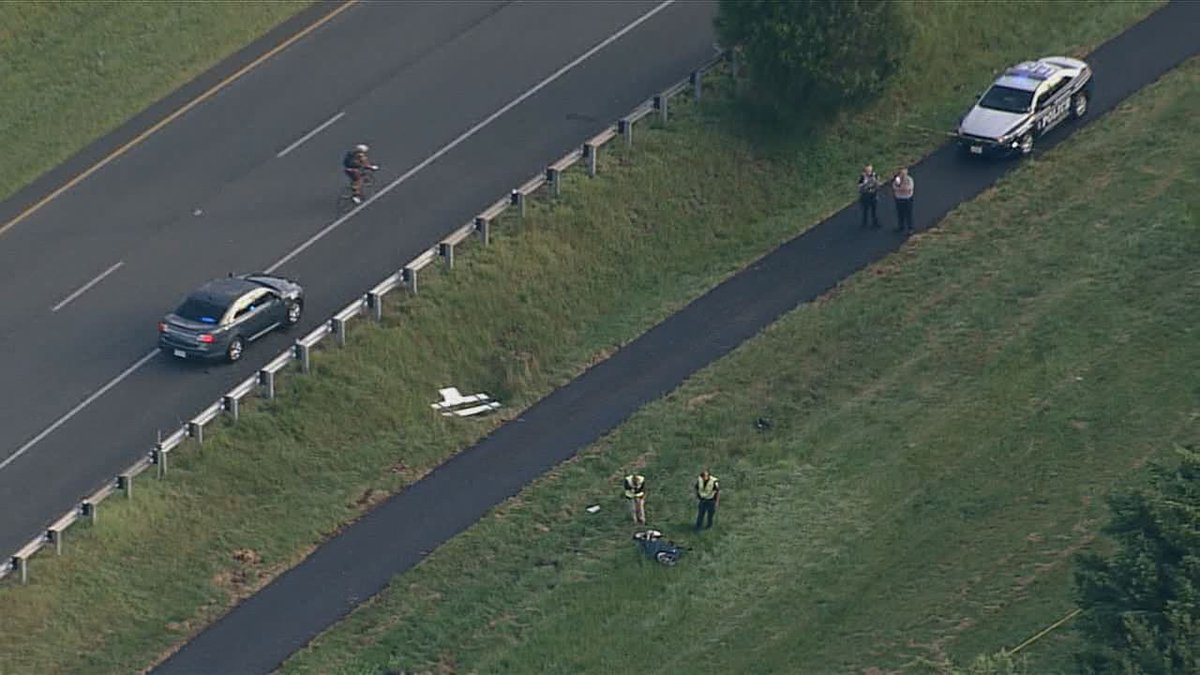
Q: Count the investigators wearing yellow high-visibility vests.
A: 2